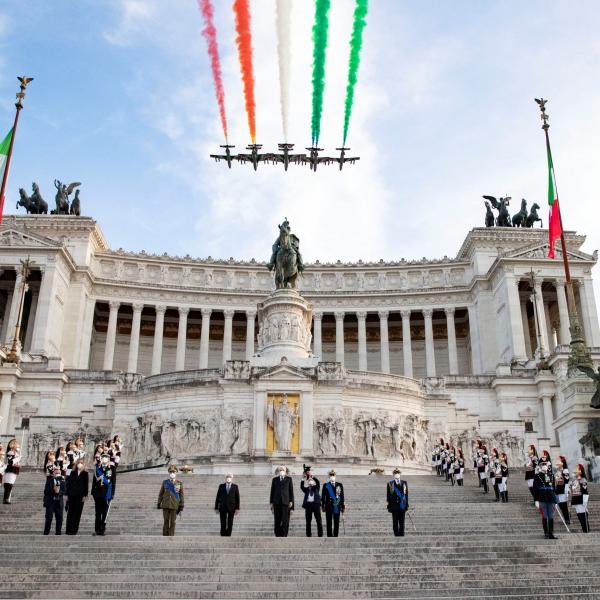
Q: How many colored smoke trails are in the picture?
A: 5